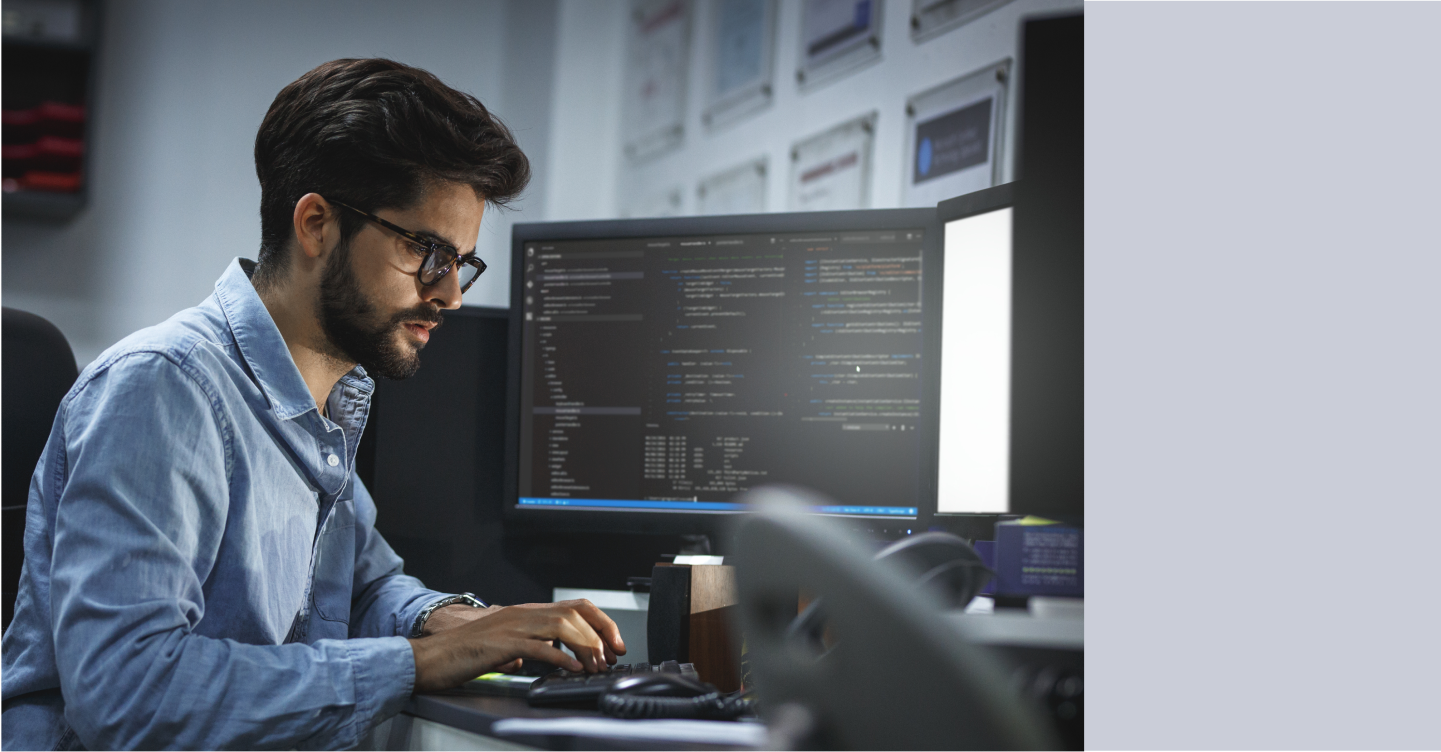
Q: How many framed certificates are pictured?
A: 8